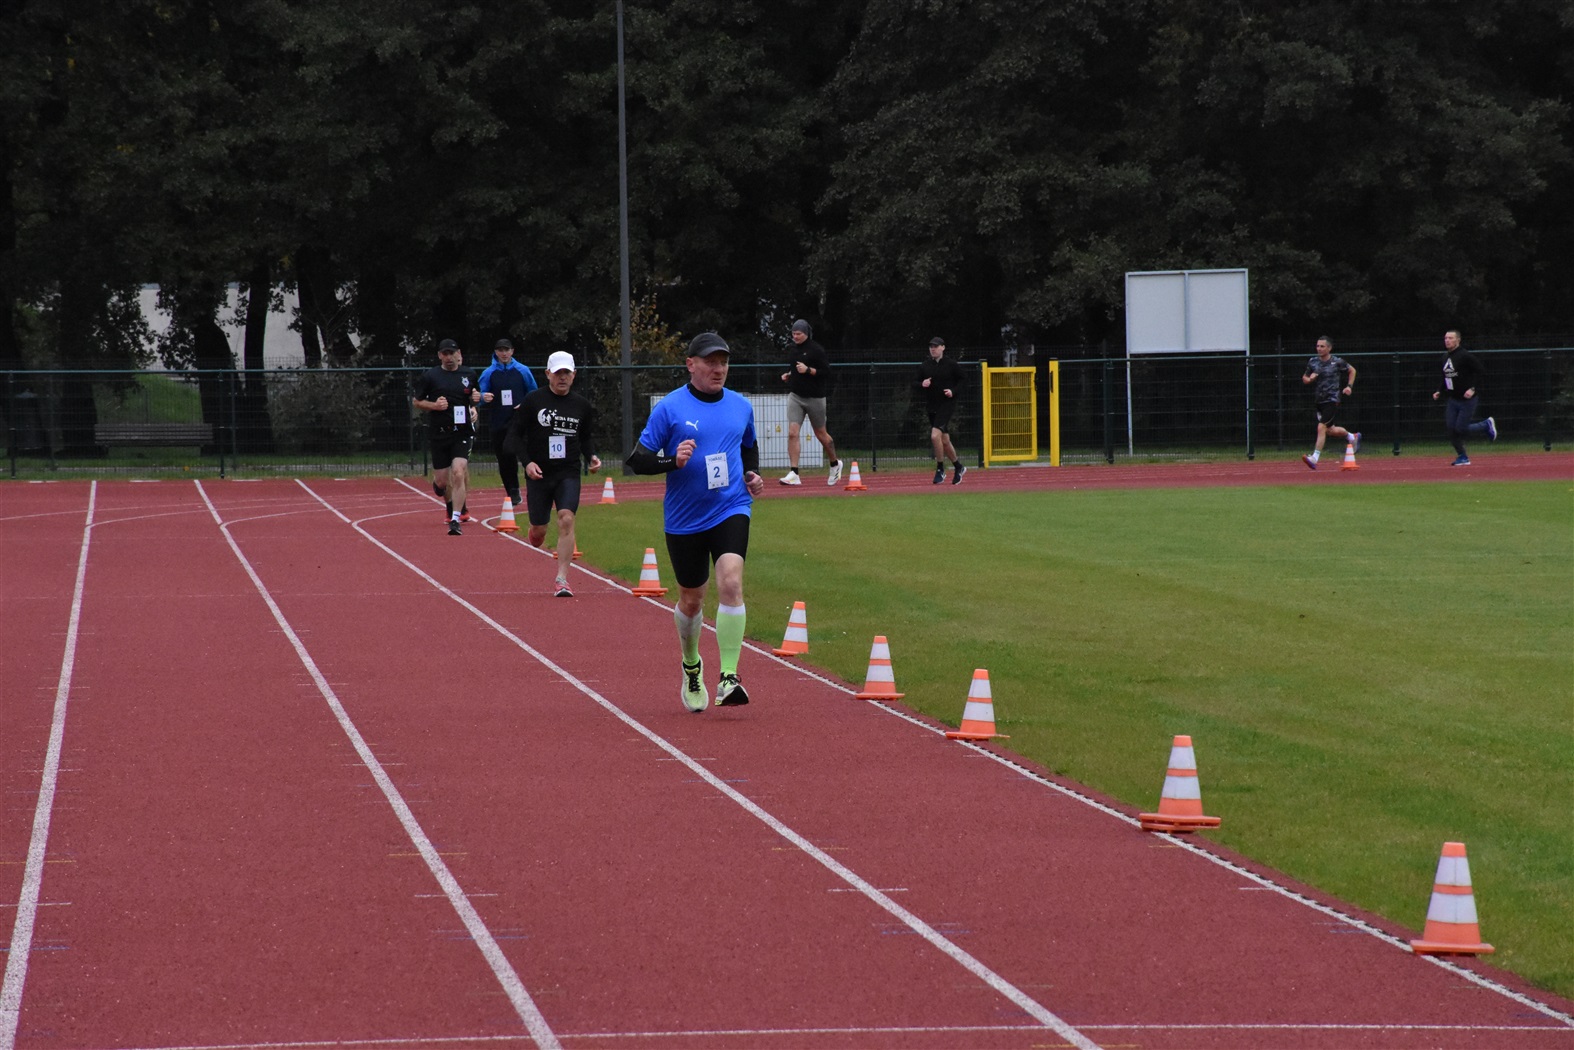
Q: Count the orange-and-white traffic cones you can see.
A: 11